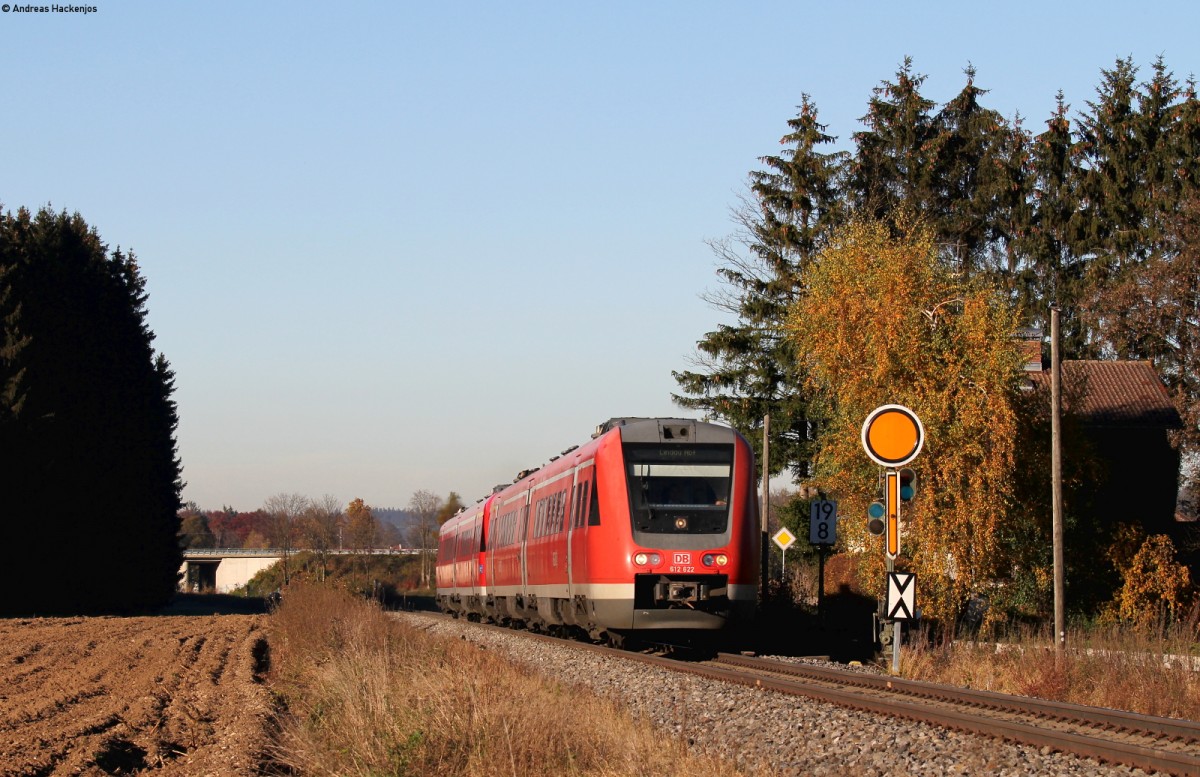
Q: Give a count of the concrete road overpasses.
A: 1